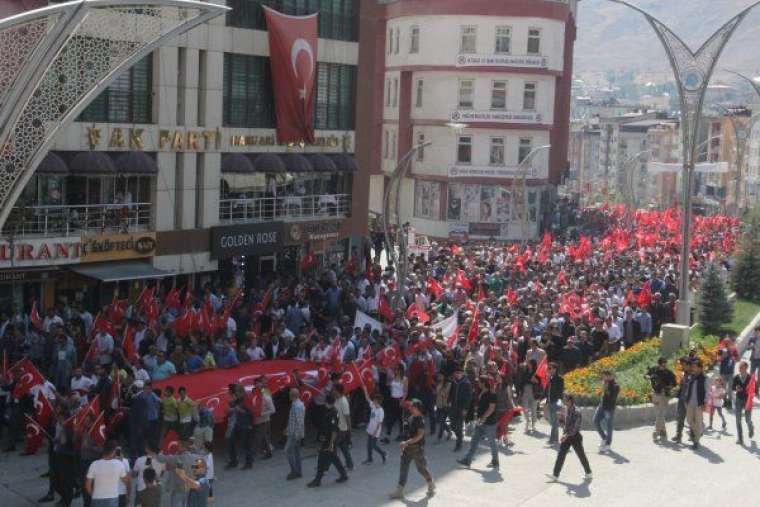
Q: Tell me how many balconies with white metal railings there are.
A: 2